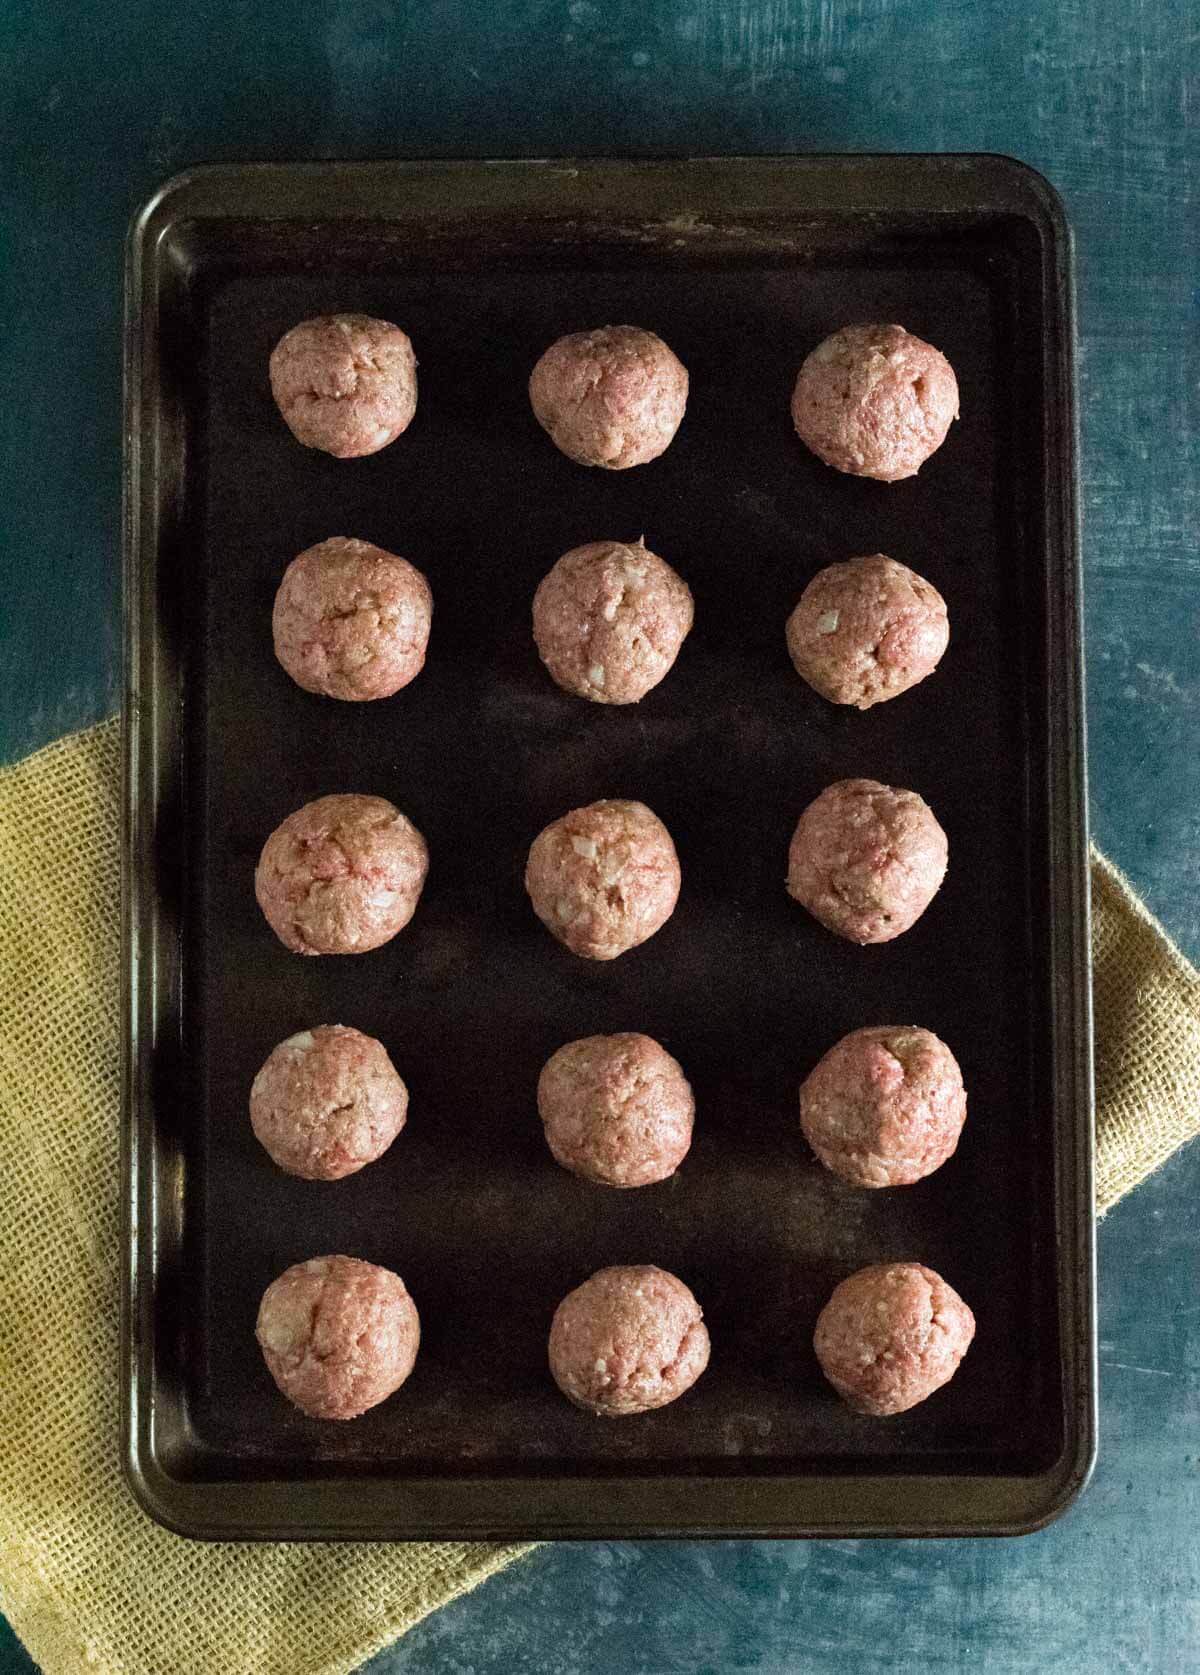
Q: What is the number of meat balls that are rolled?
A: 15